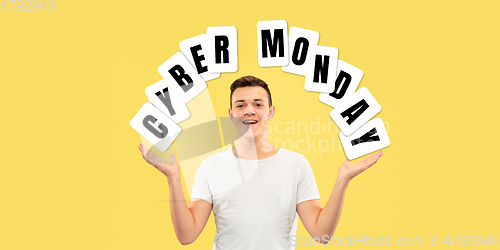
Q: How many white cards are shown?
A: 11